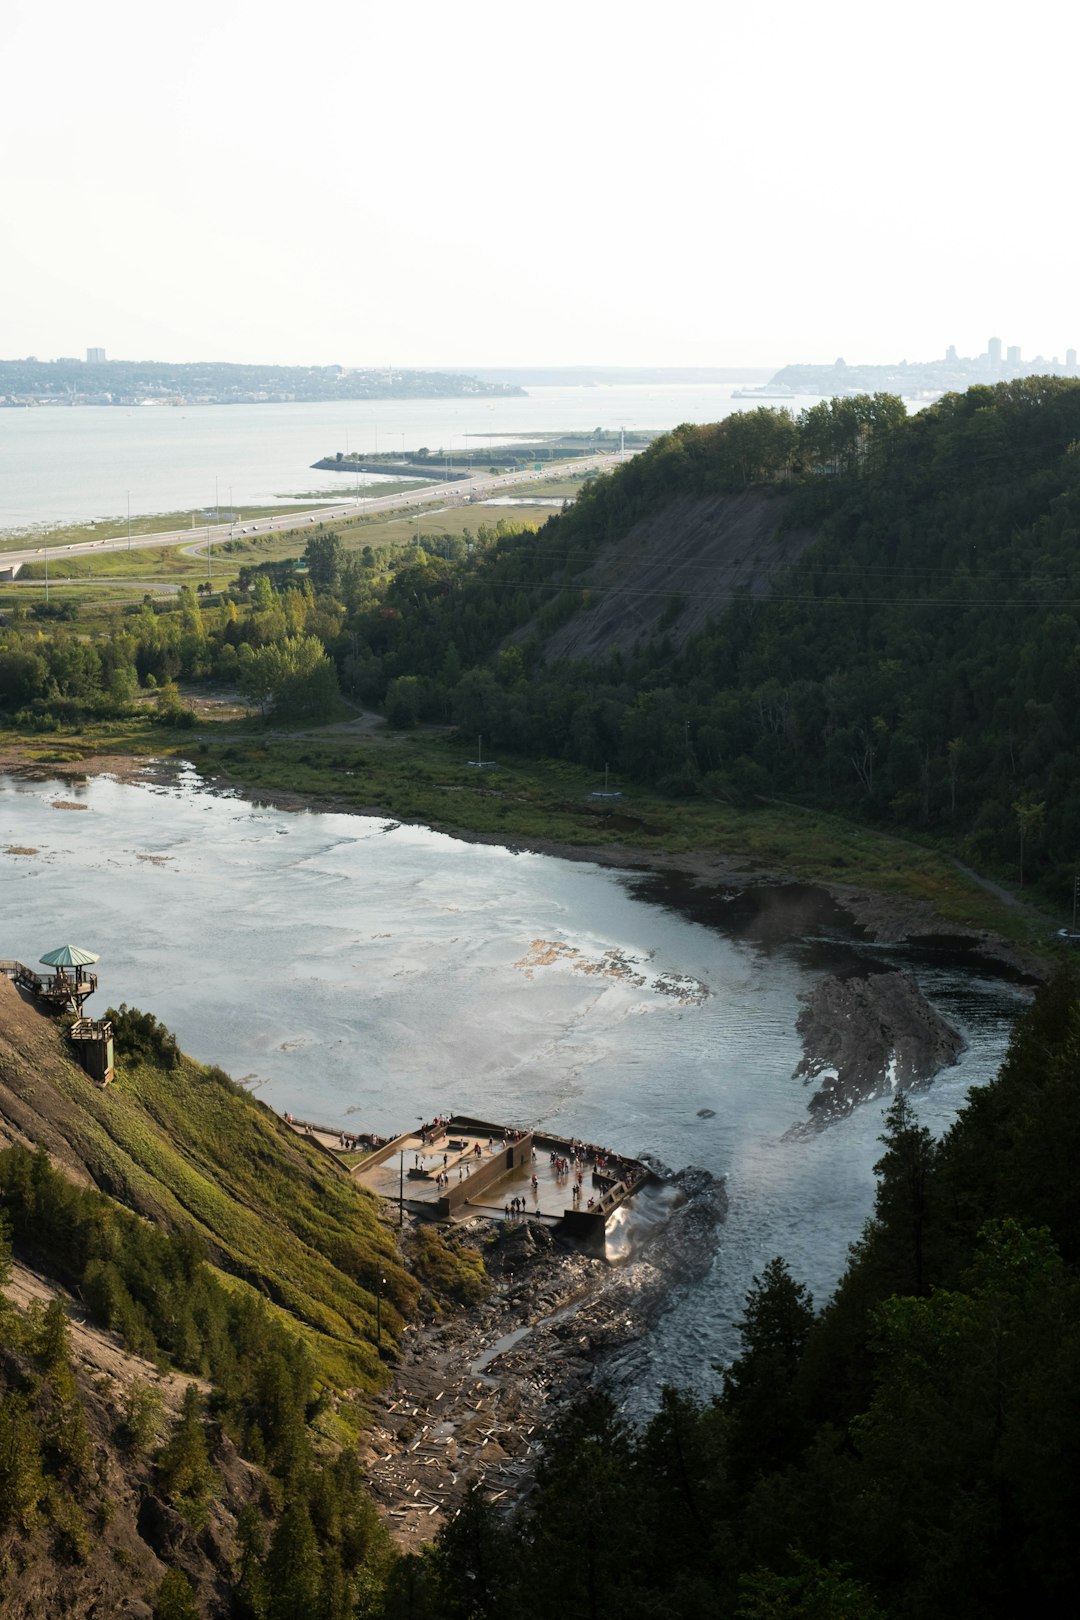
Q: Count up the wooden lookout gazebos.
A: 1